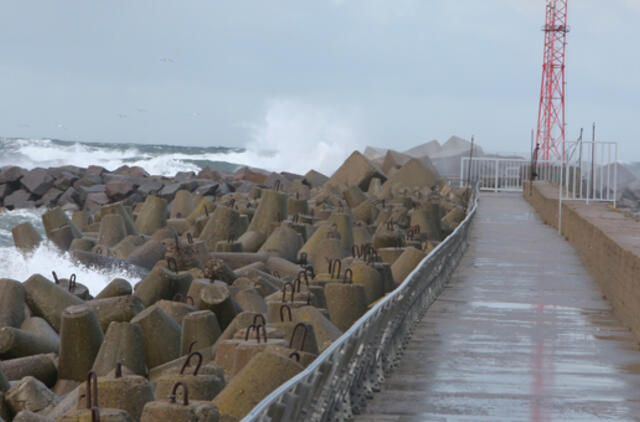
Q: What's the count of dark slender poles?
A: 4